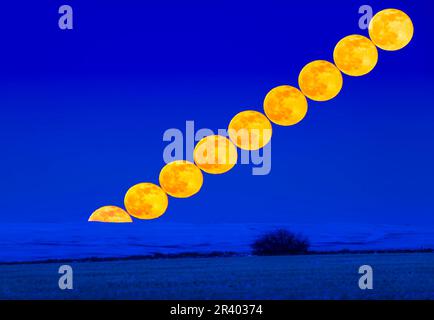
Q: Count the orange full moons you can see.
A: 8